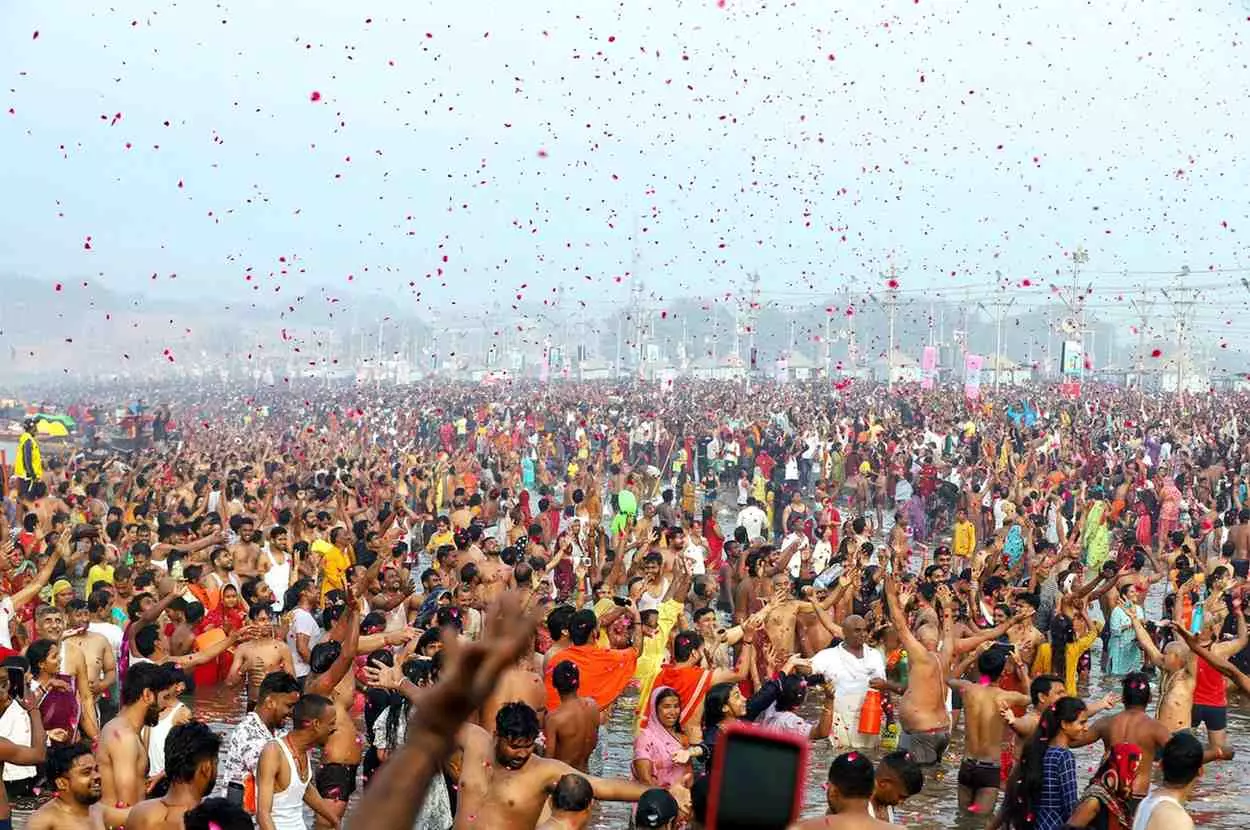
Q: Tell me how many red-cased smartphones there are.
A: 1